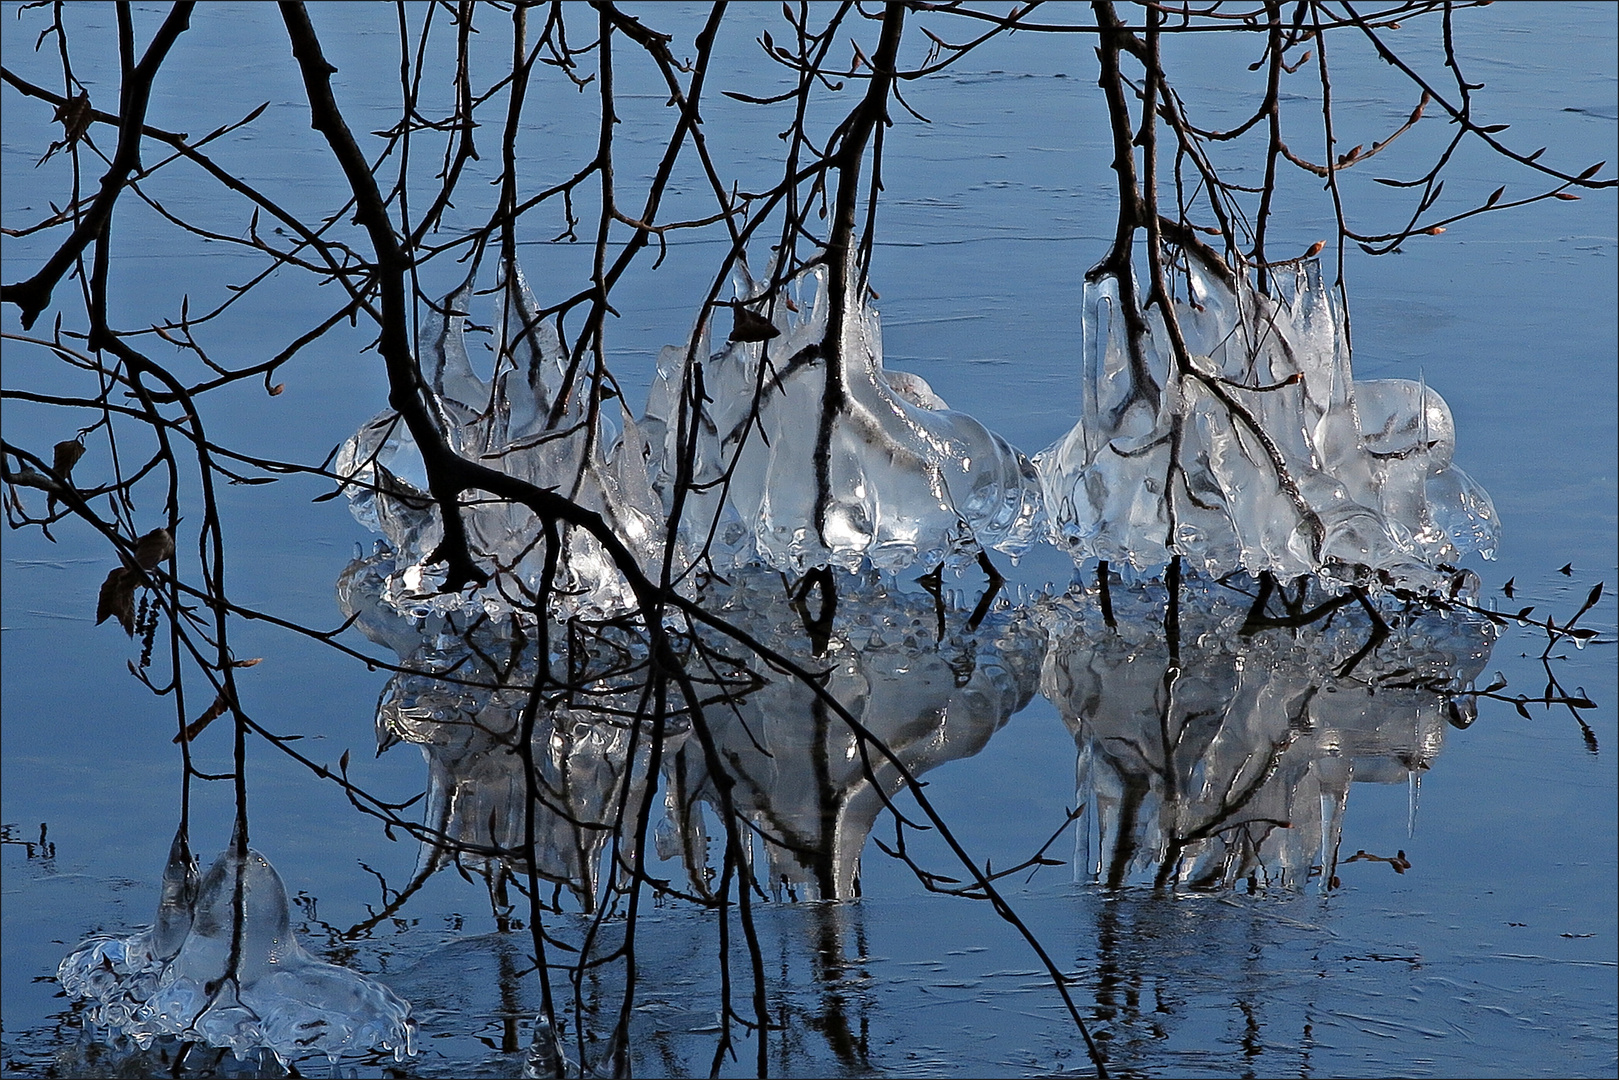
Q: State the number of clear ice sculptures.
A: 4